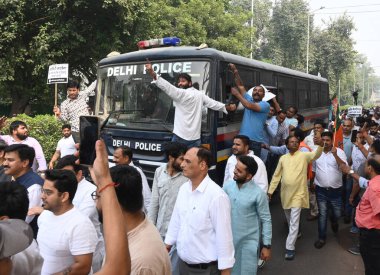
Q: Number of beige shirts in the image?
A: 1